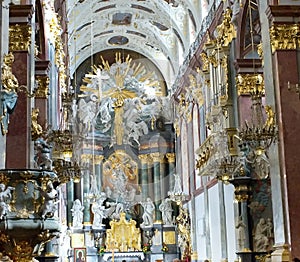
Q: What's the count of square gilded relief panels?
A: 2